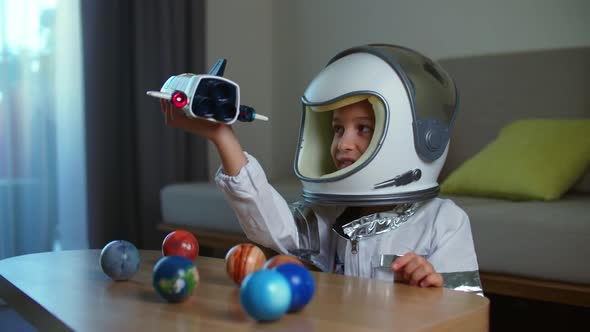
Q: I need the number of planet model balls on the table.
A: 7